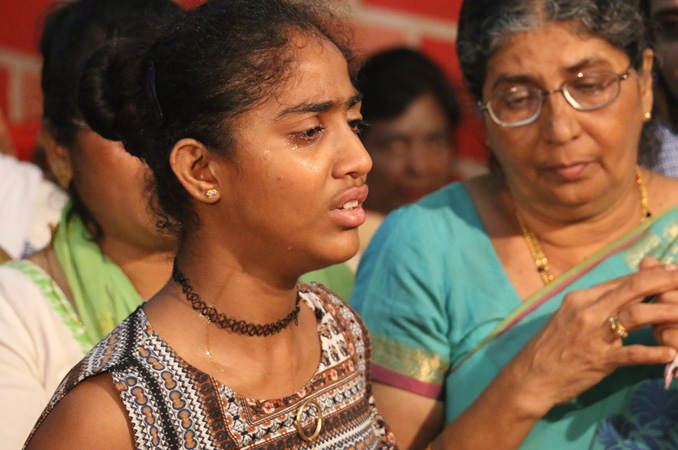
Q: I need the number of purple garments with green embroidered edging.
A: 0